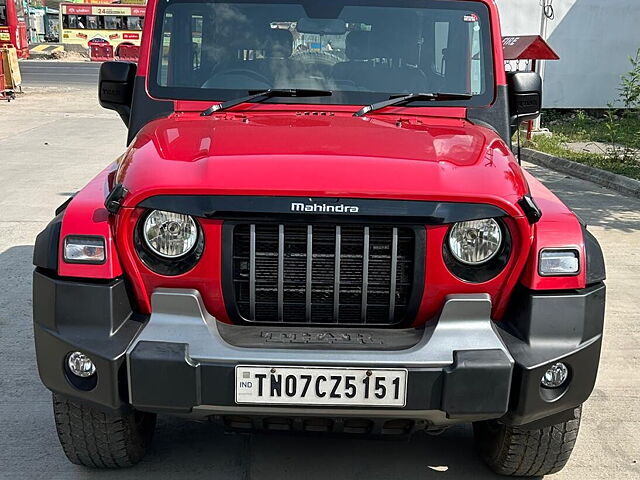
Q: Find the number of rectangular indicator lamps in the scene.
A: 2